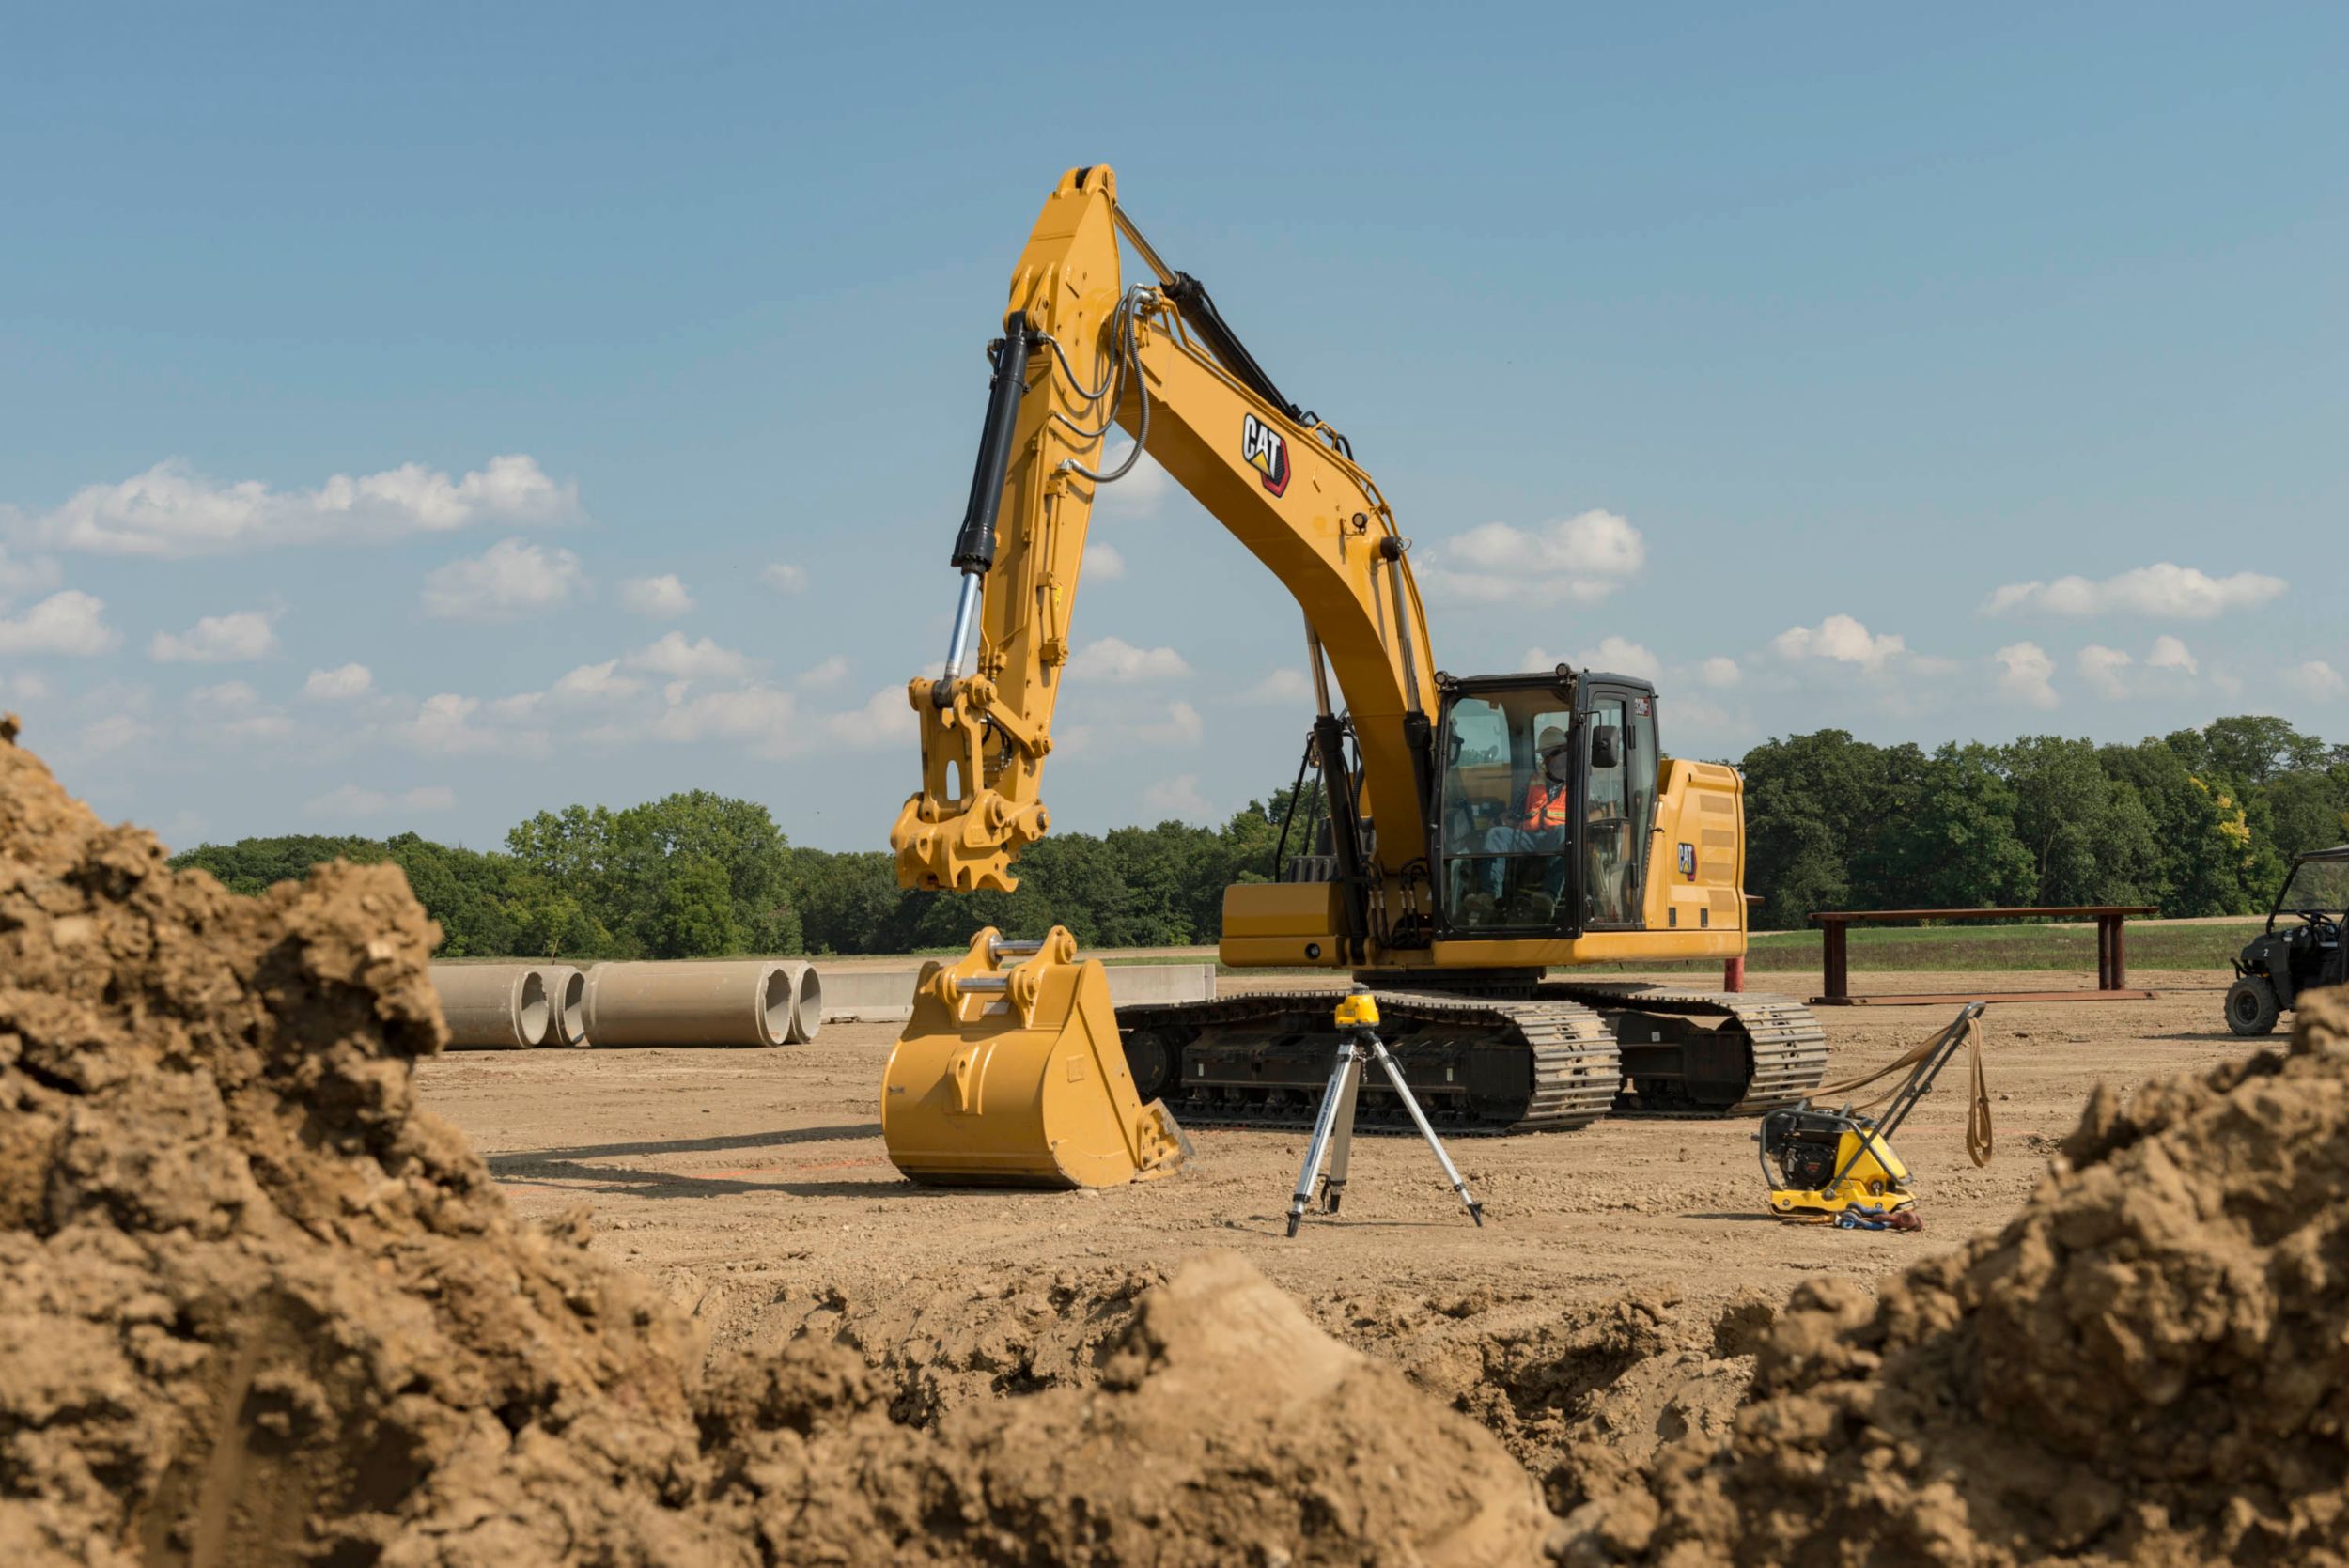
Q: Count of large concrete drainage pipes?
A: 4